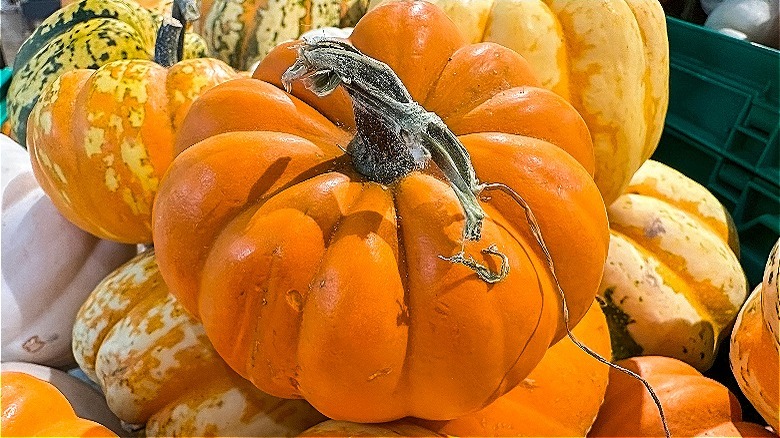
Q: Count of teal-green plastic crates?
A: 1